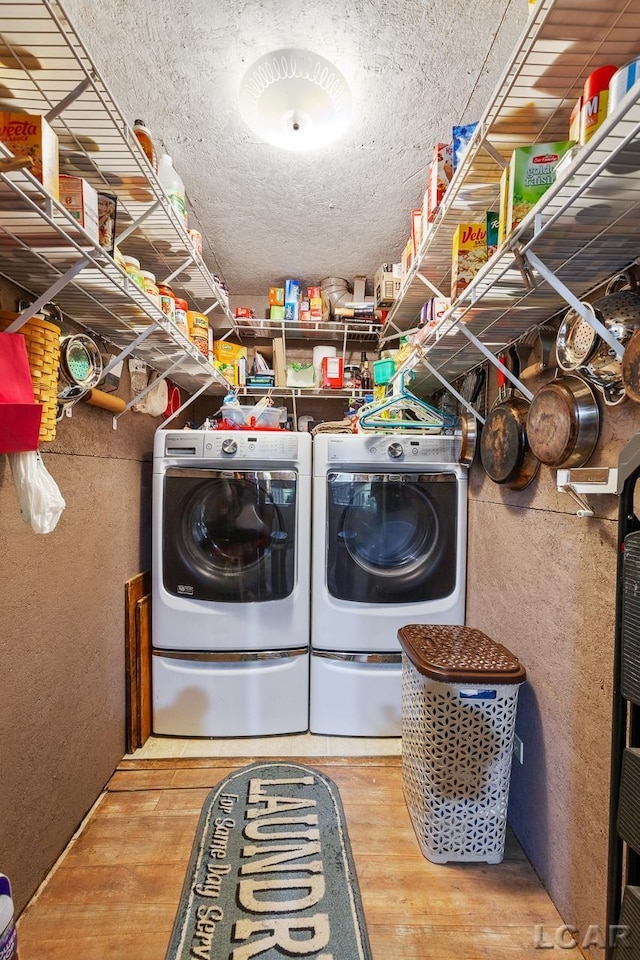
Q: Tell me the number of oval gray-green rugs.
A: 1